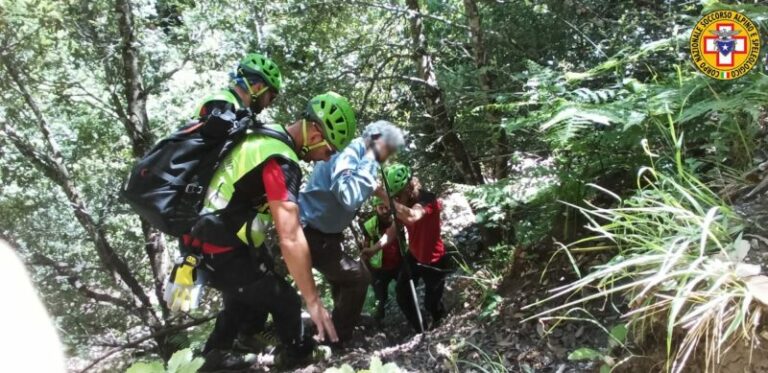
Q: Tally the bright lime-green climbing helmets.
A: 4